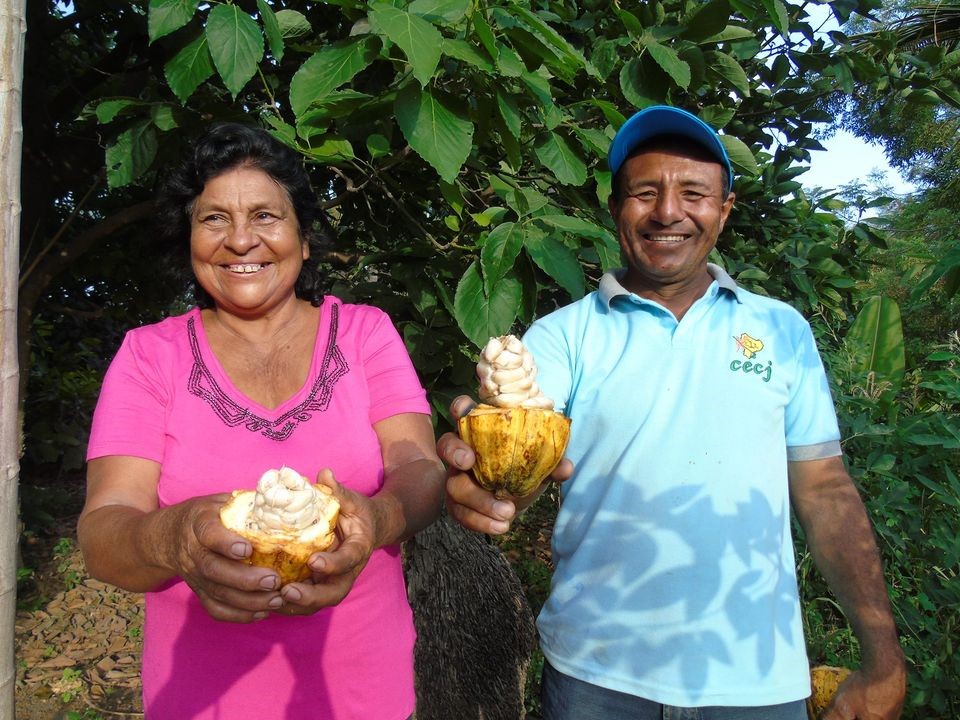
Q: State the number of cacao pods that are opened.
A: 2